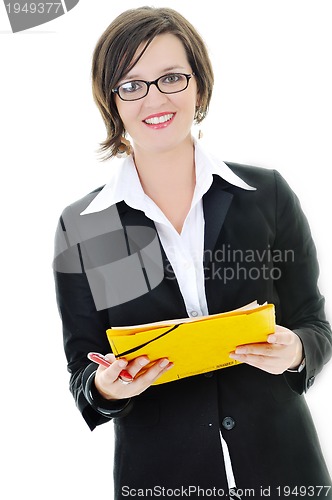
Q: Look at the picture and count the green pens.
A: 0